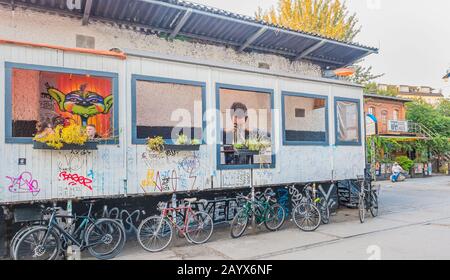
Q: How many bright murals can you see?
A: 1